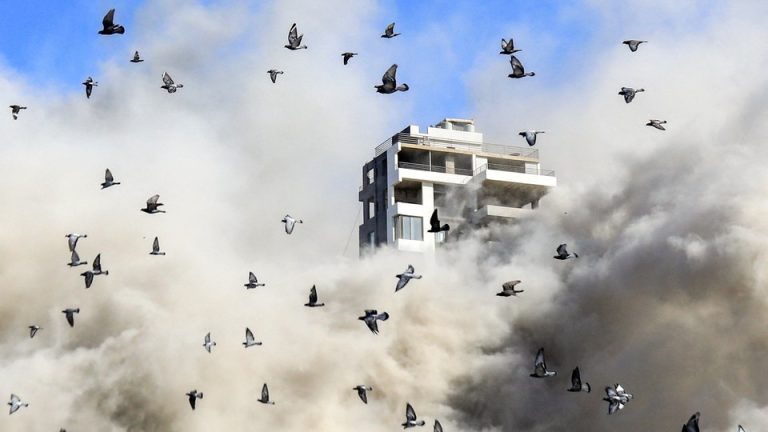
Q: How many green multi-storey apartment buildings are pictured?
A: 0